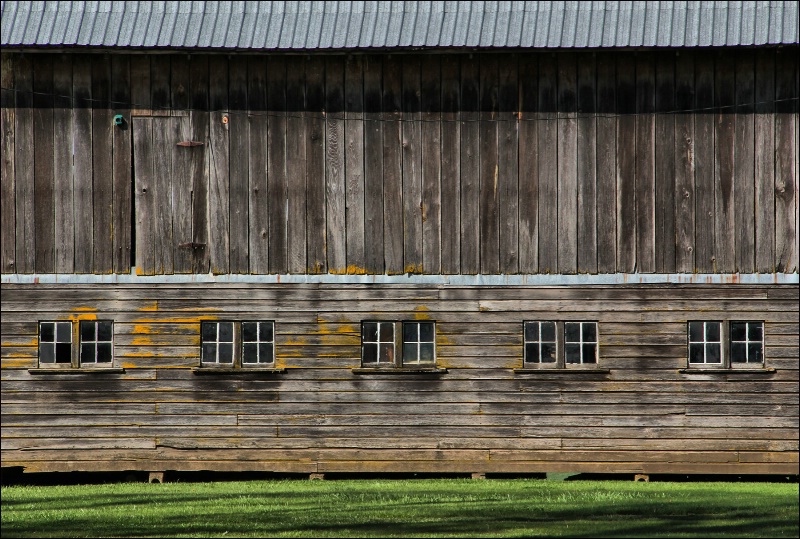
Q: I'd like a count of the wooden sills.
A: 5